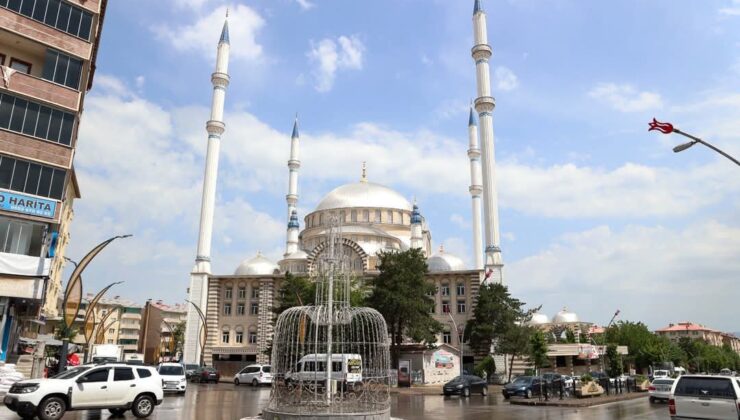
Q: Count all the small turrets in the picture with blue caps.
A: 2